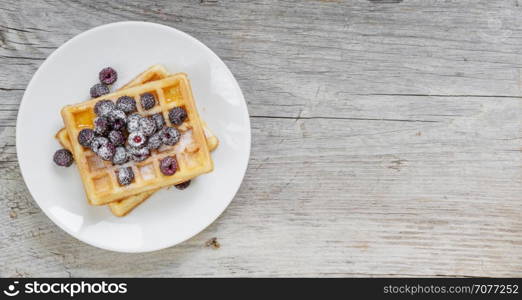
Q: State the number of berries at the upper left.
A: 2